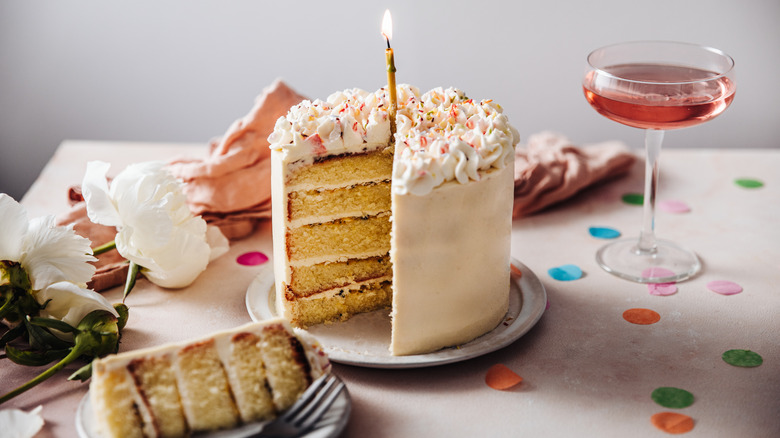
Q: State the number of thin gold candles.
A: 1